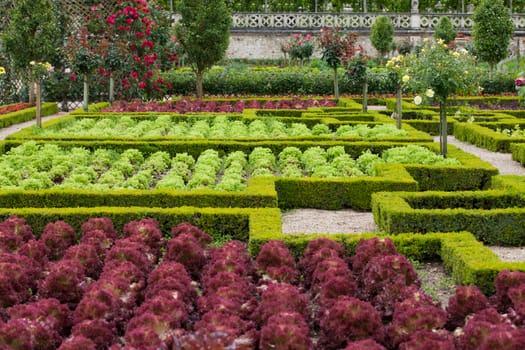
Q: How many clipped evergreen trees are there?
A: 5